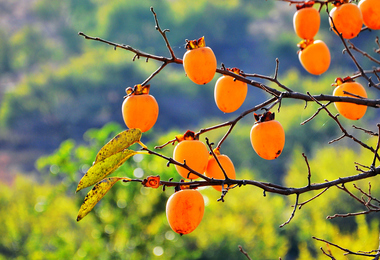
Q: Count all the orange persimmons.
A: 12